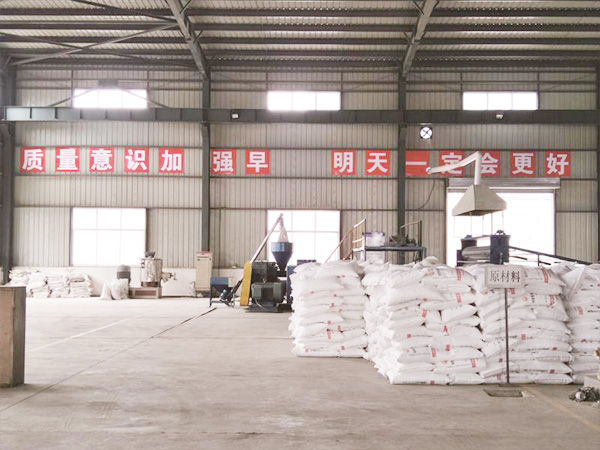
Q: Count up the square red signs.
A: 14